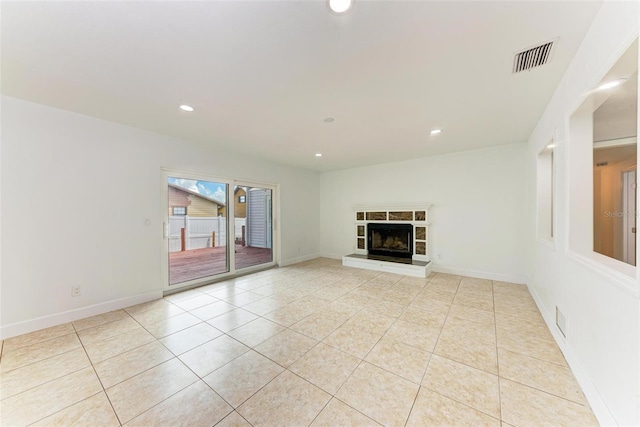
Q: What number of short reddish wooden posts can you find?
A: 3